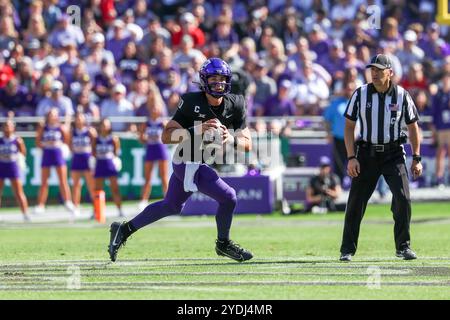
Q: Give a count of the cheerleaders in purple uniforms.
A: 5